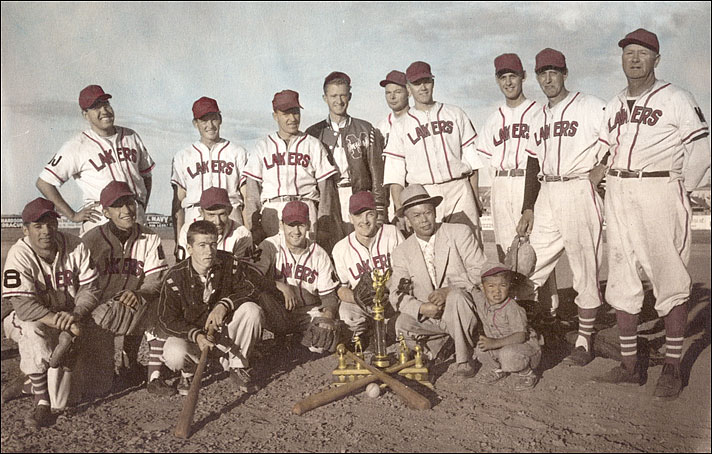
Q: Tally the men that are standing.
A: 9